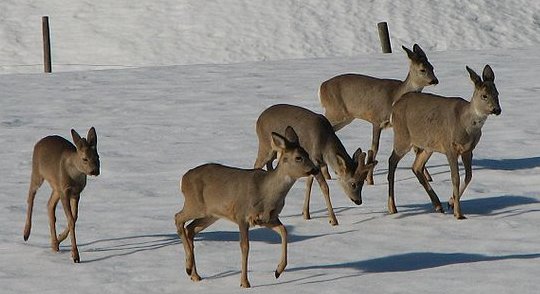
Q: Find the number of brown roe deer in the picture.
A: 5